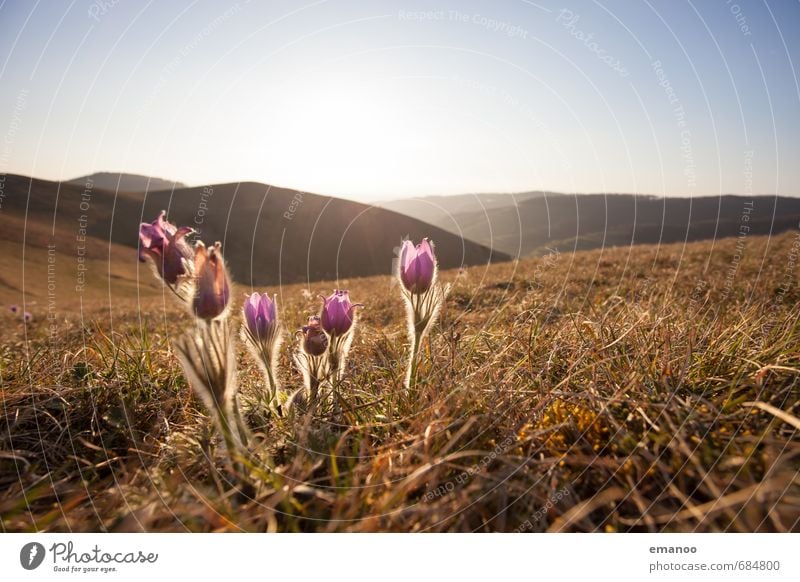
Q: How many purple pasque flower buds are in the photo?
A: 6